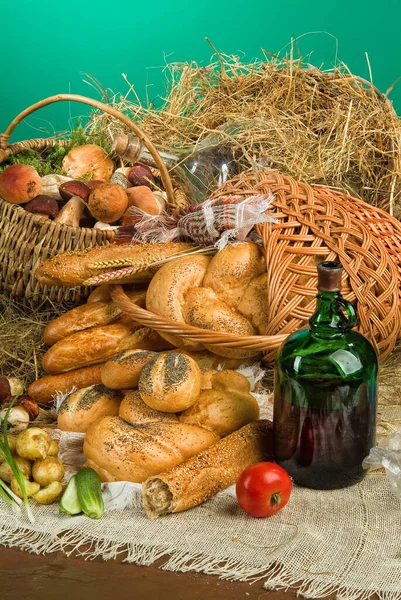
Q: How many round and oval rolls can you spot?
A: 3